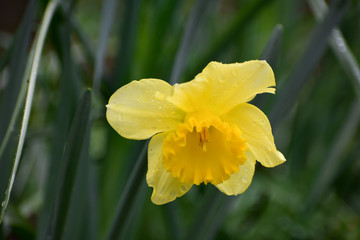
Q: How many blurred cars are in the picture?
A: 0